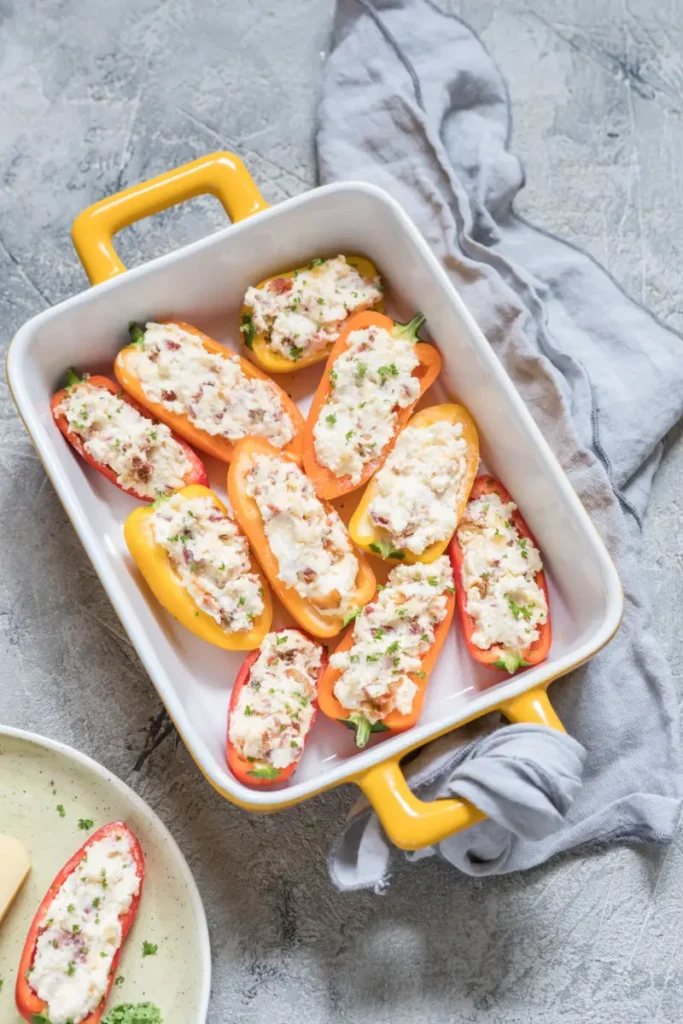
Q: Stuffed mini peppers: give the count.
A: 11